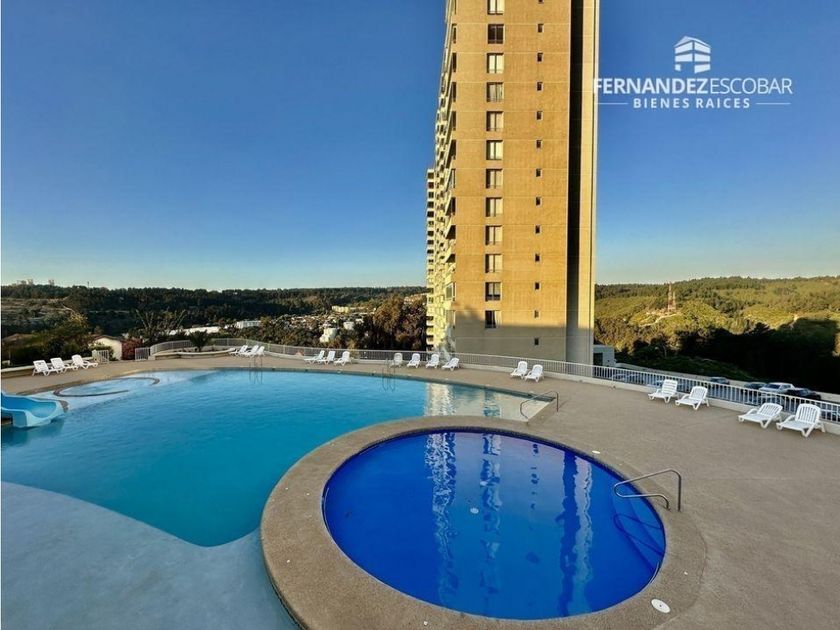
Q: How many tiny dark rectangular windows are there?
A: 13